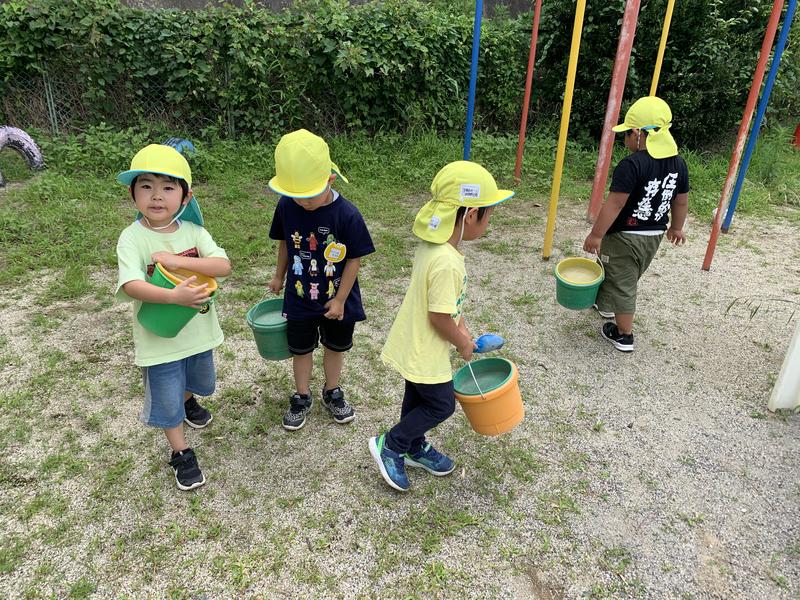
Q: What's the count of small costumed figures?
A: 9